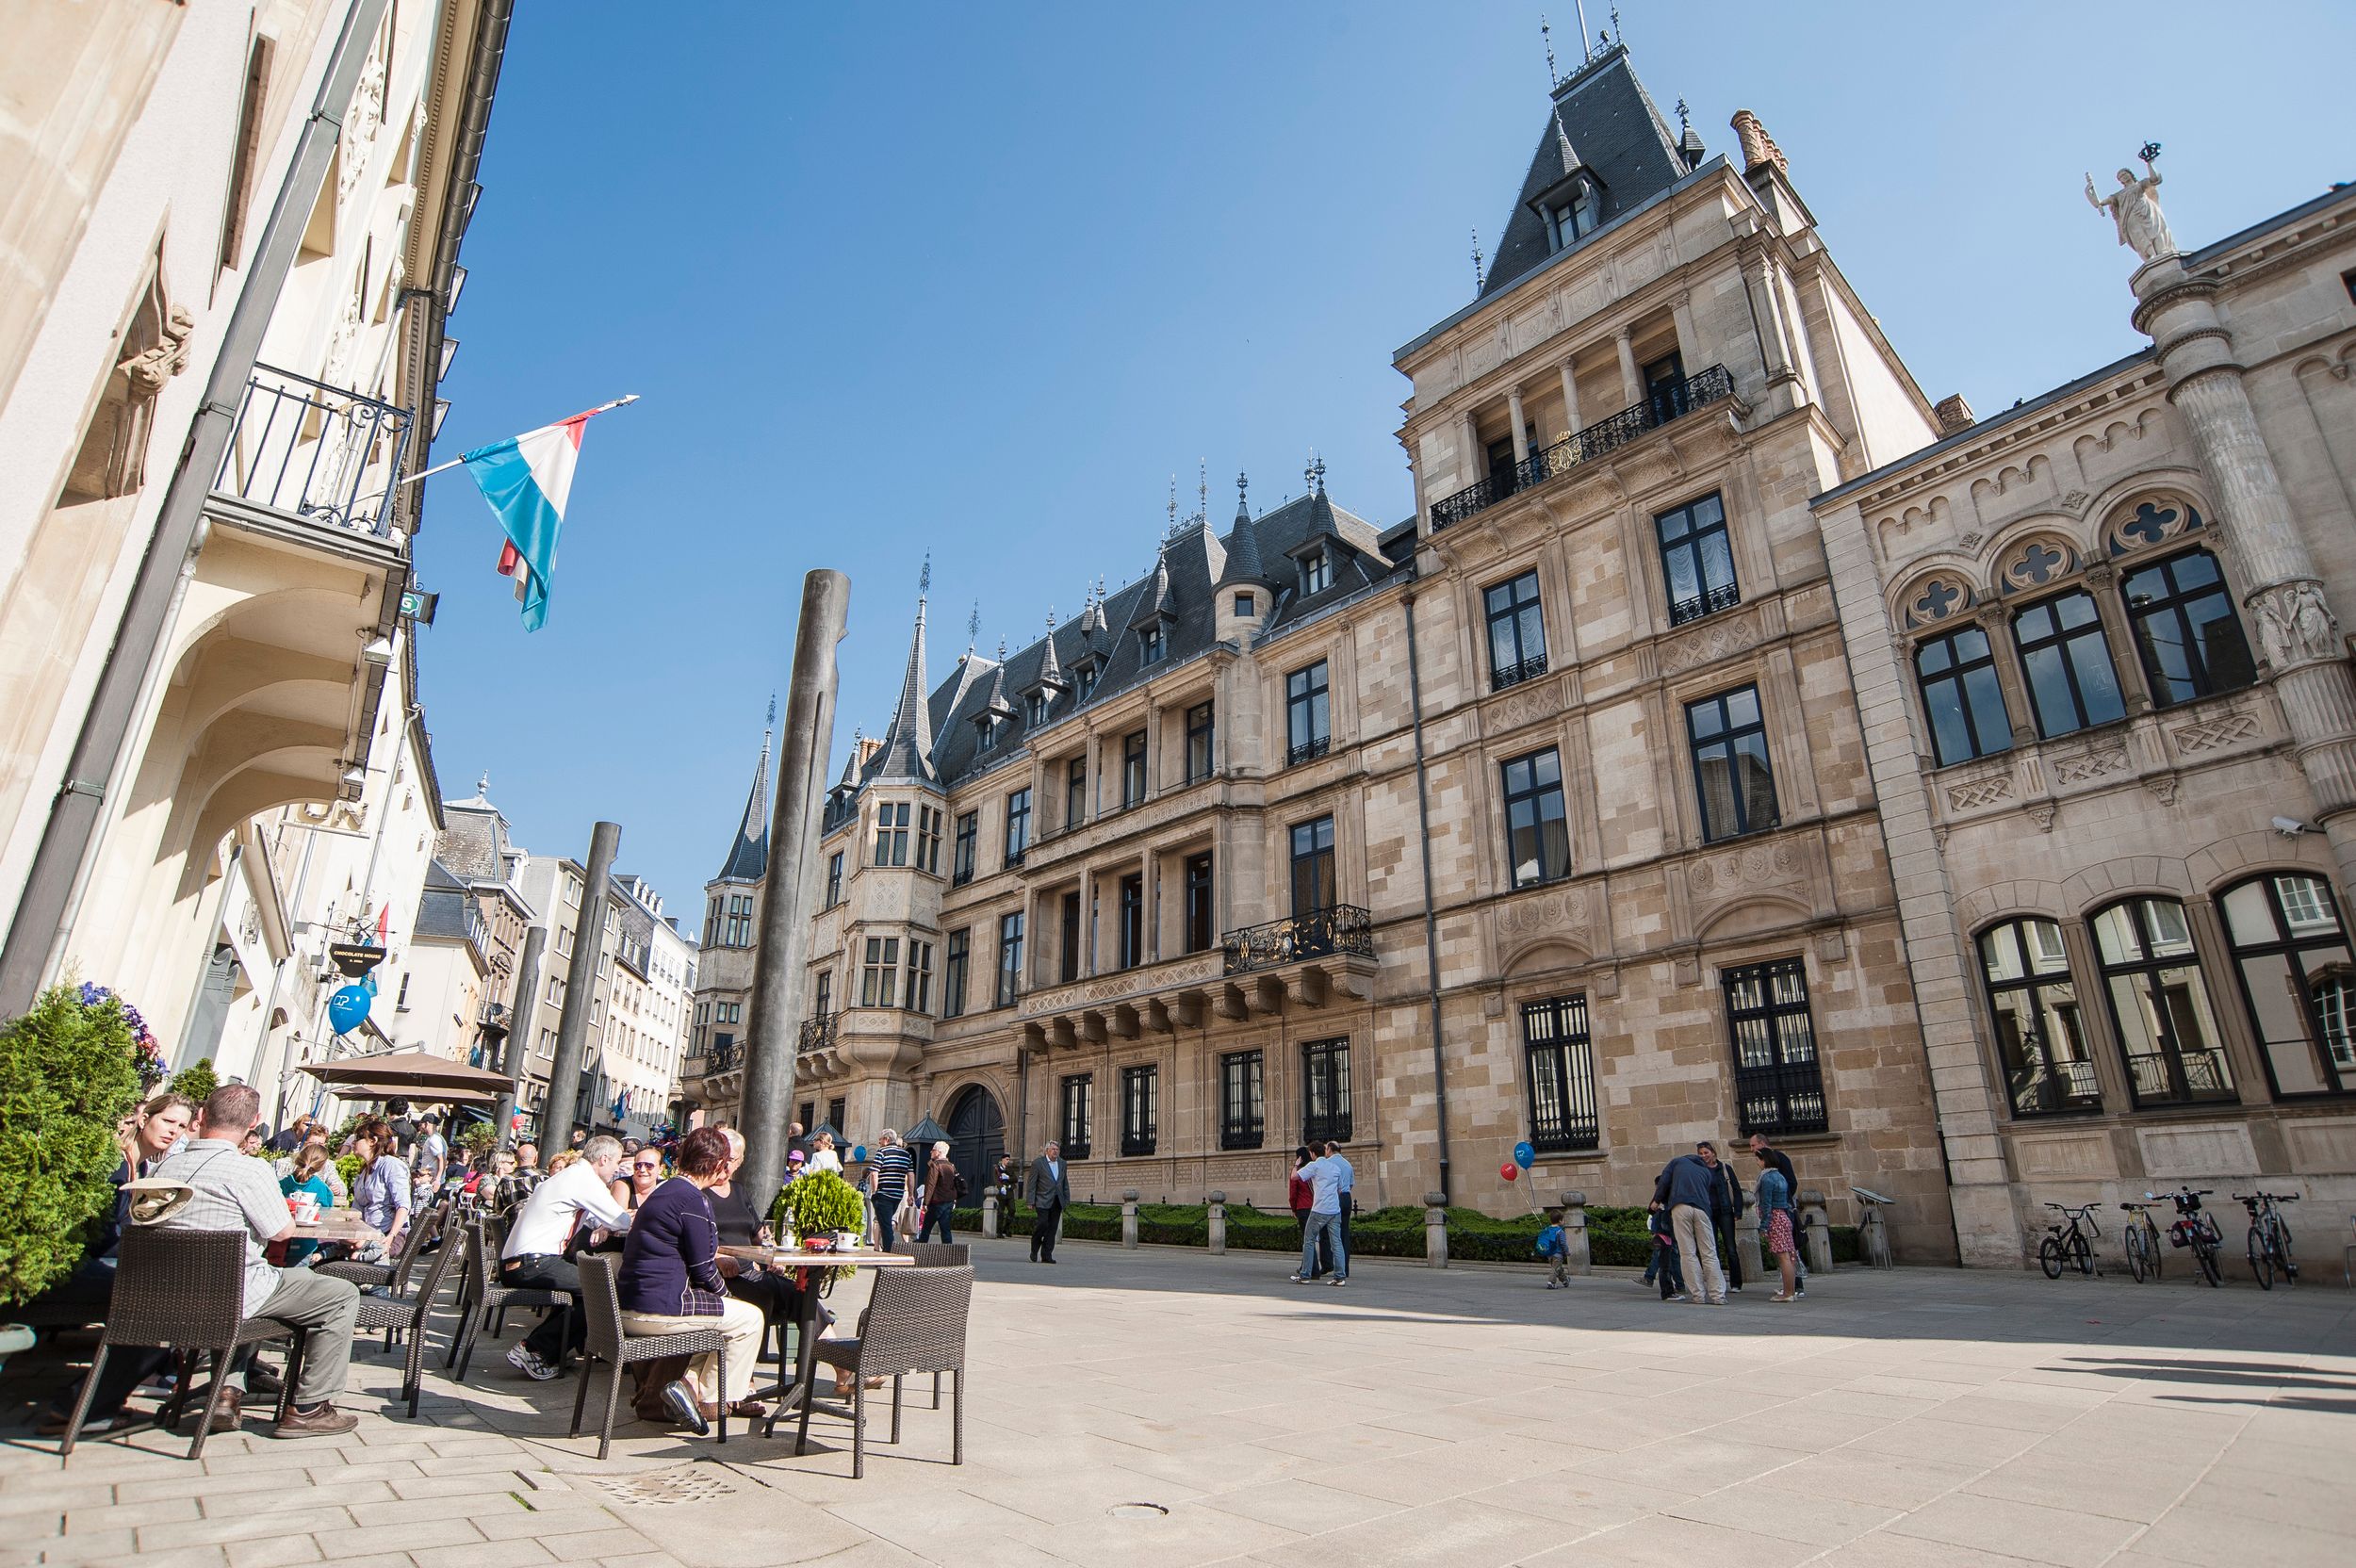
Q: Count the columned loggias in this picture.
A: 3